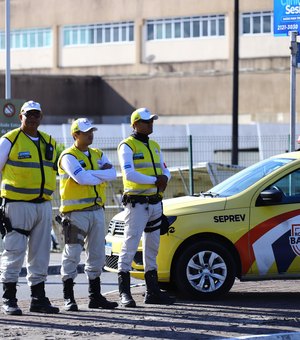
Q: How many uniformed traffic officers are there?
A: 3